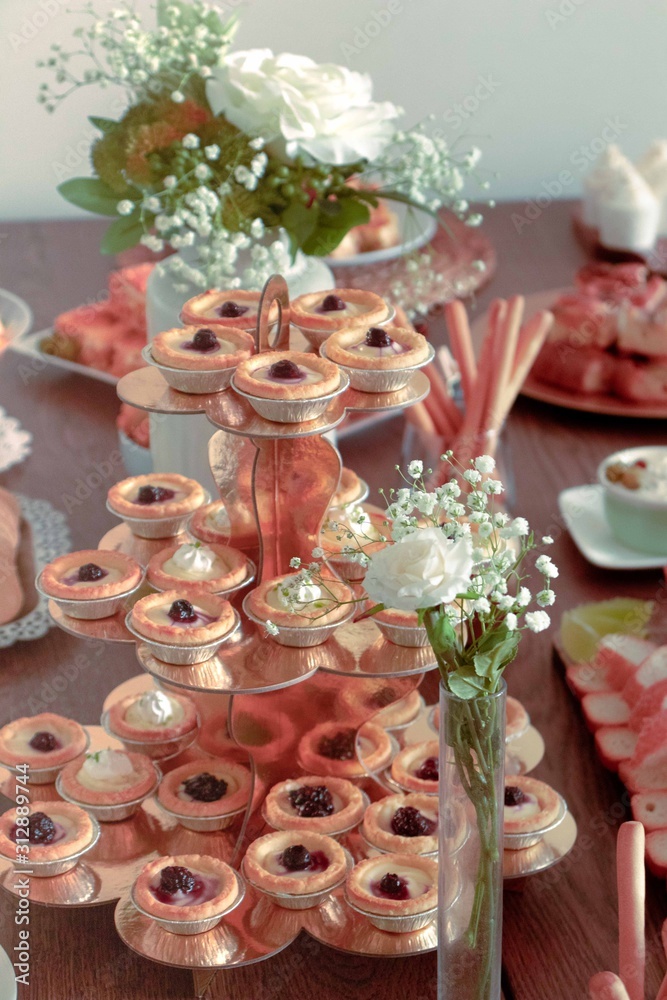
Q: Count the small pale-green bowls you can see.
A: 1